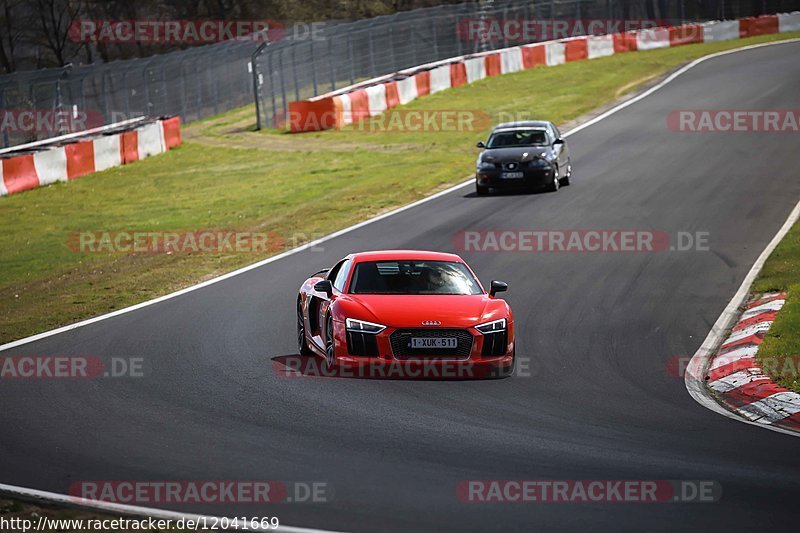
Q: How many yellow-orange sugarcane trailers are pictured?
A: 0